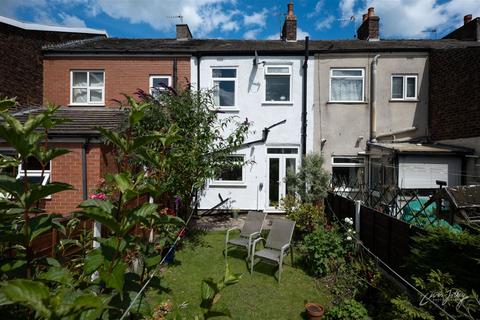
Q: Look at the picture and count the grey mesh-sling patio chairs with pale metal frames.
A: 2